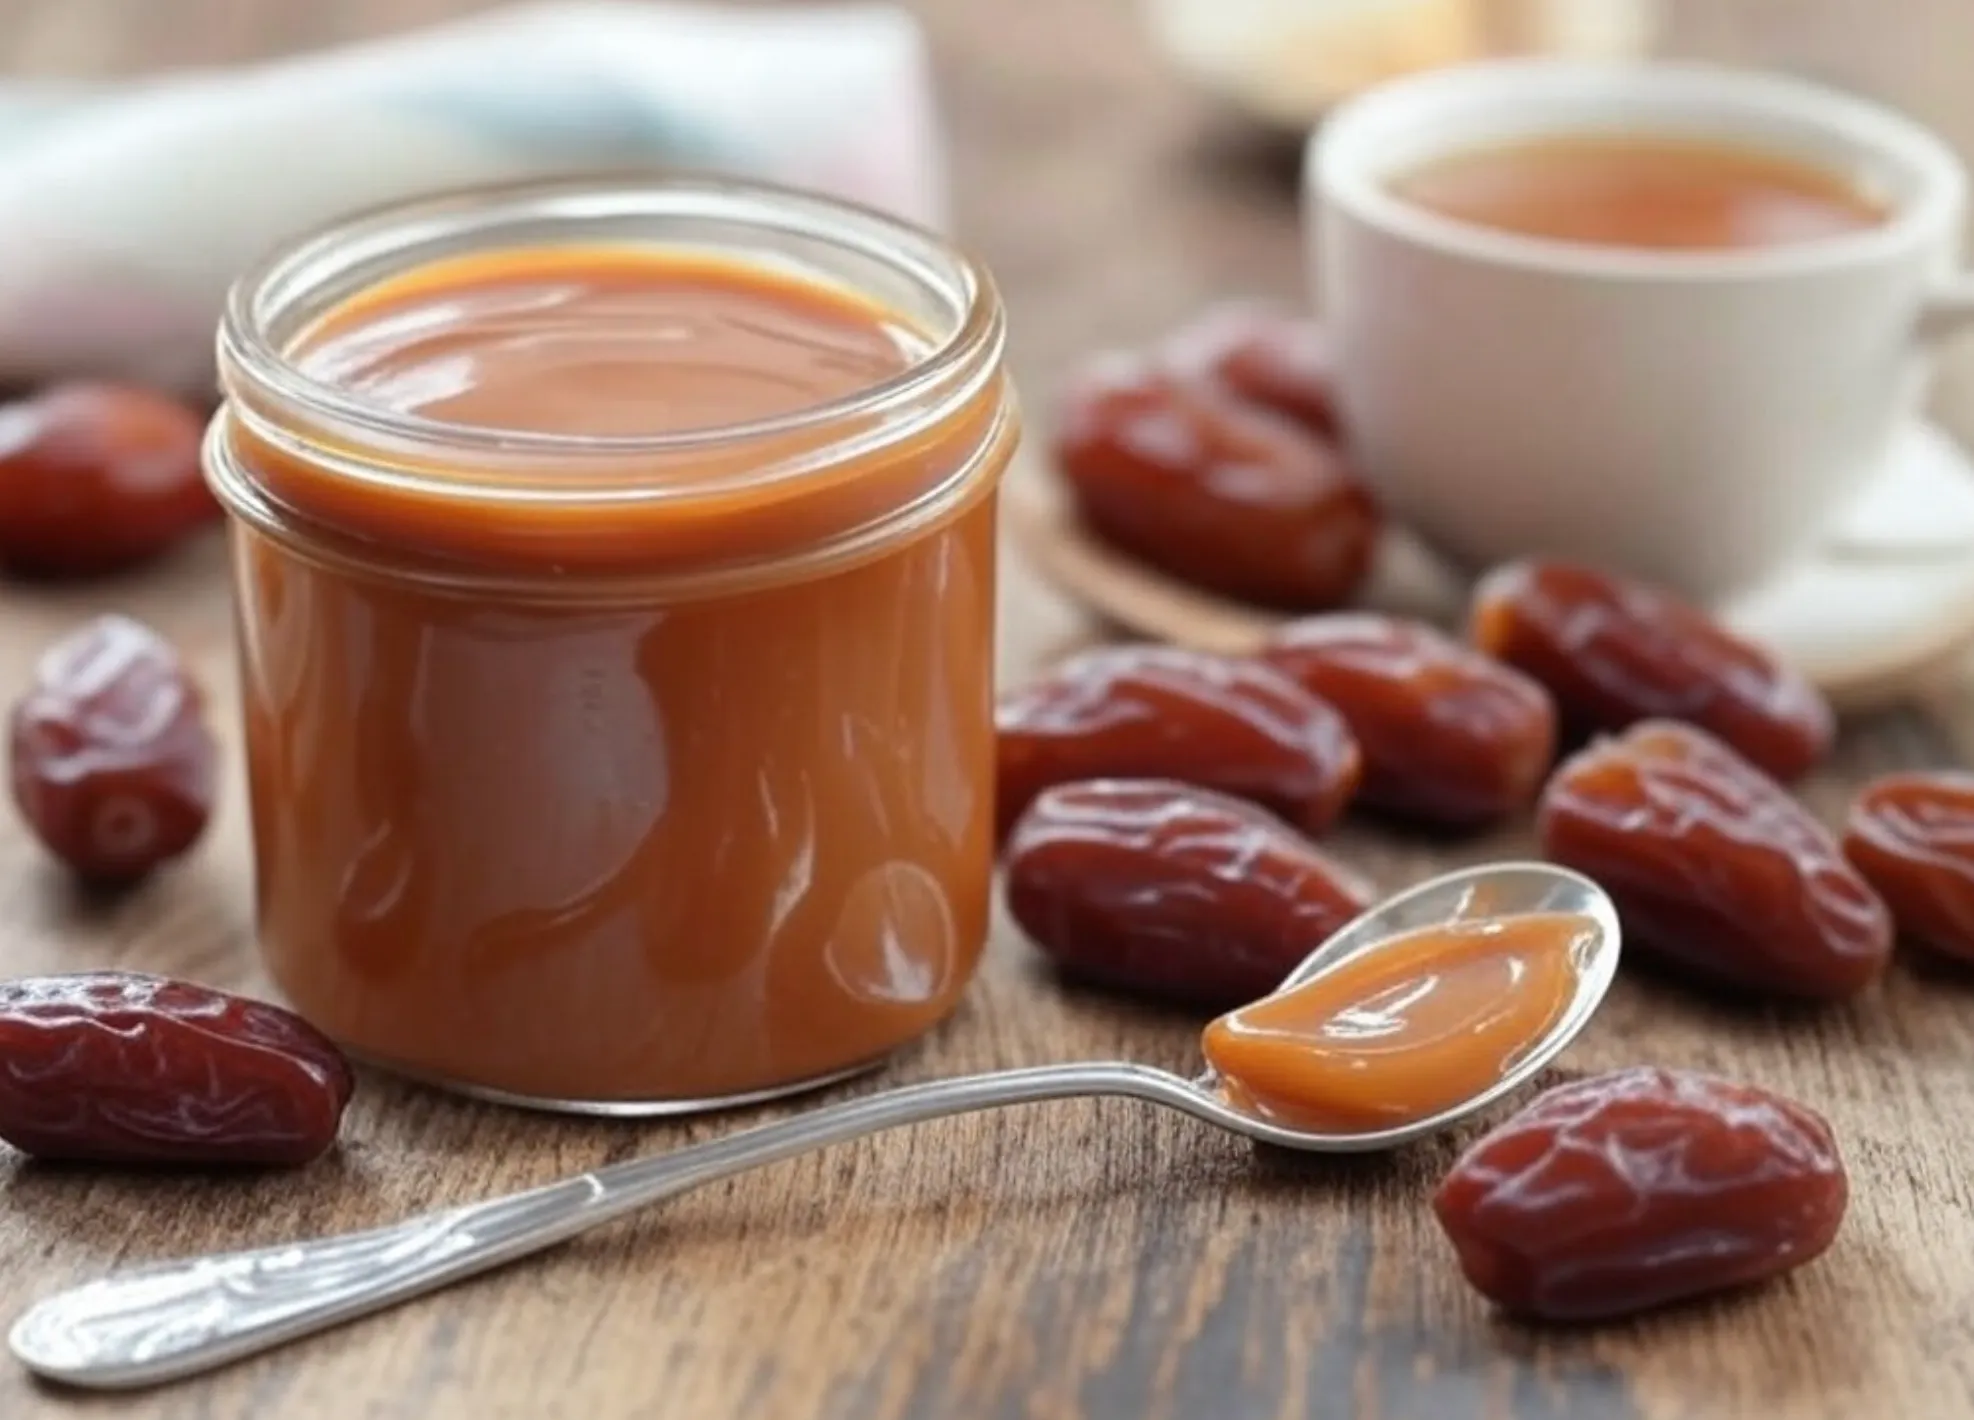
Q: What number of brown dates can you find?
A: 12